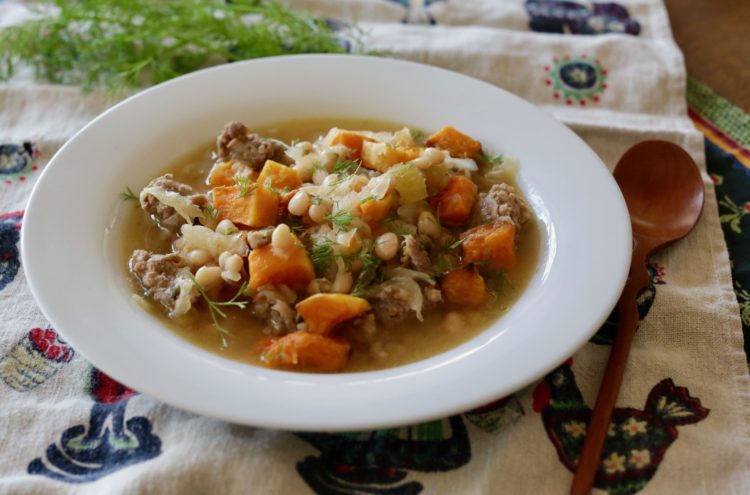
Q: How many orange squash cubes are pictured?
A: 13